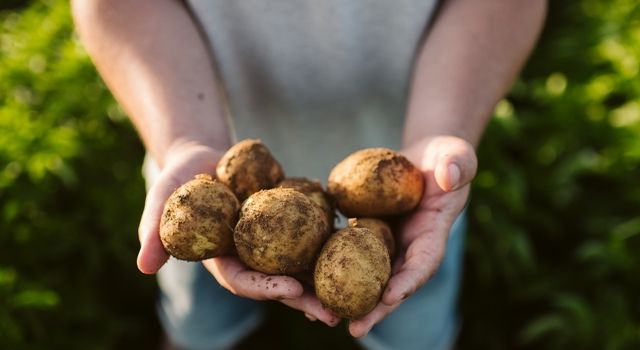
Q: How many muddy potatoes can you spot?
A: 7